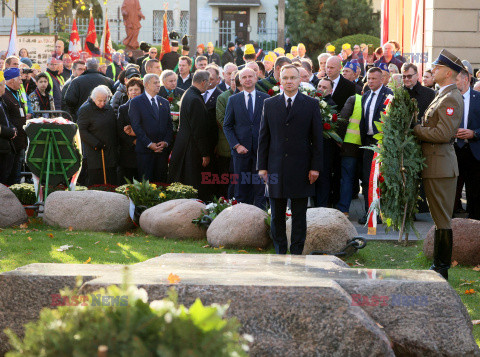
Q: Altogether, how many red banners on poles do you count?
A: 4